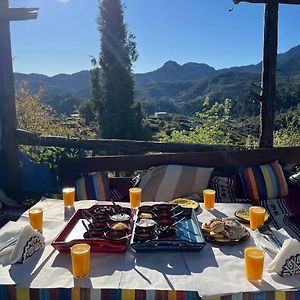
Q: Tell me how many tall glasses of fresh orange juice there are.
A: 7